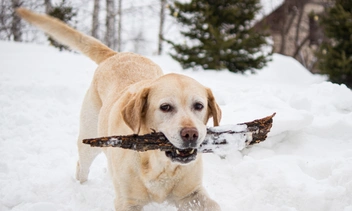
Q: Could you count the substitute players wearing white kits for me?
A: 0